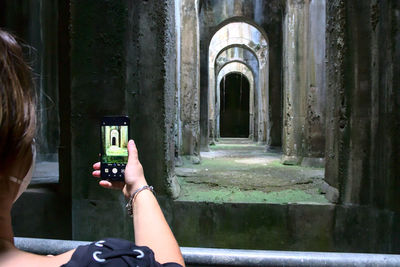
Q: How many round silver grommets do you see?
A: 3